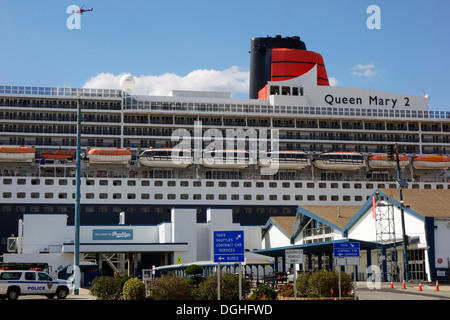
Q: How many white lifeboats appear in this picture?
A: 4